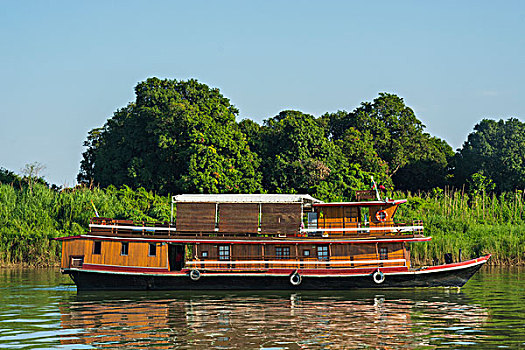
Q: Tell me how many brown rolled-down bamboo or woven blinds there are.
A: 3